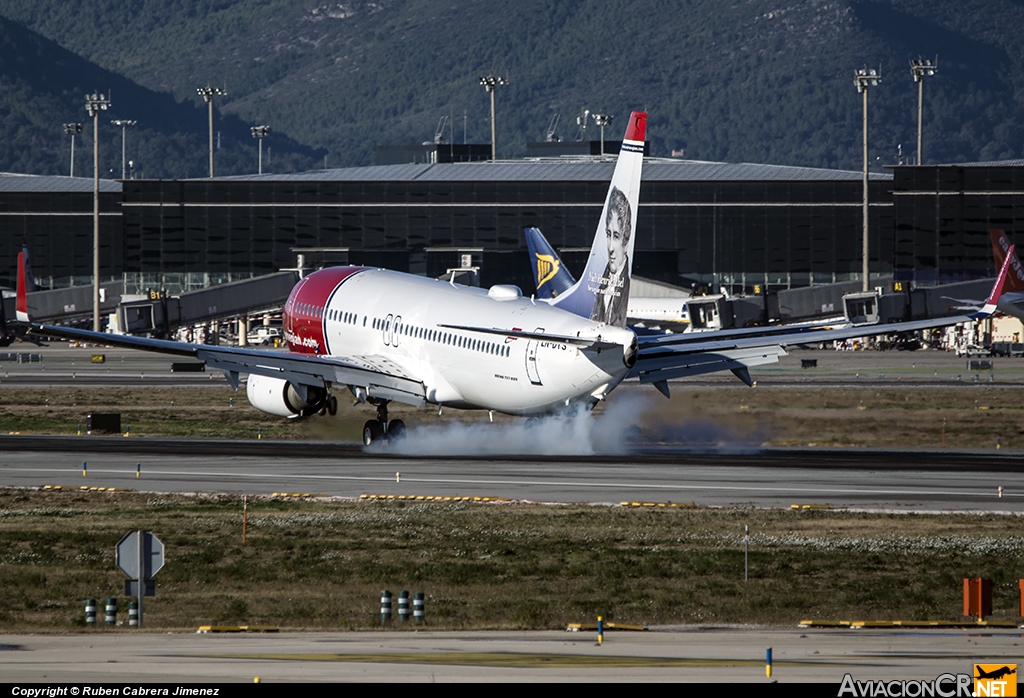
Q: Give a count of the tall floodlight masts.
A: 9